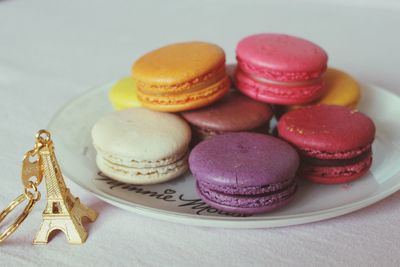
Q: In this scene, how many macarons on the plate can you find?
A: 8